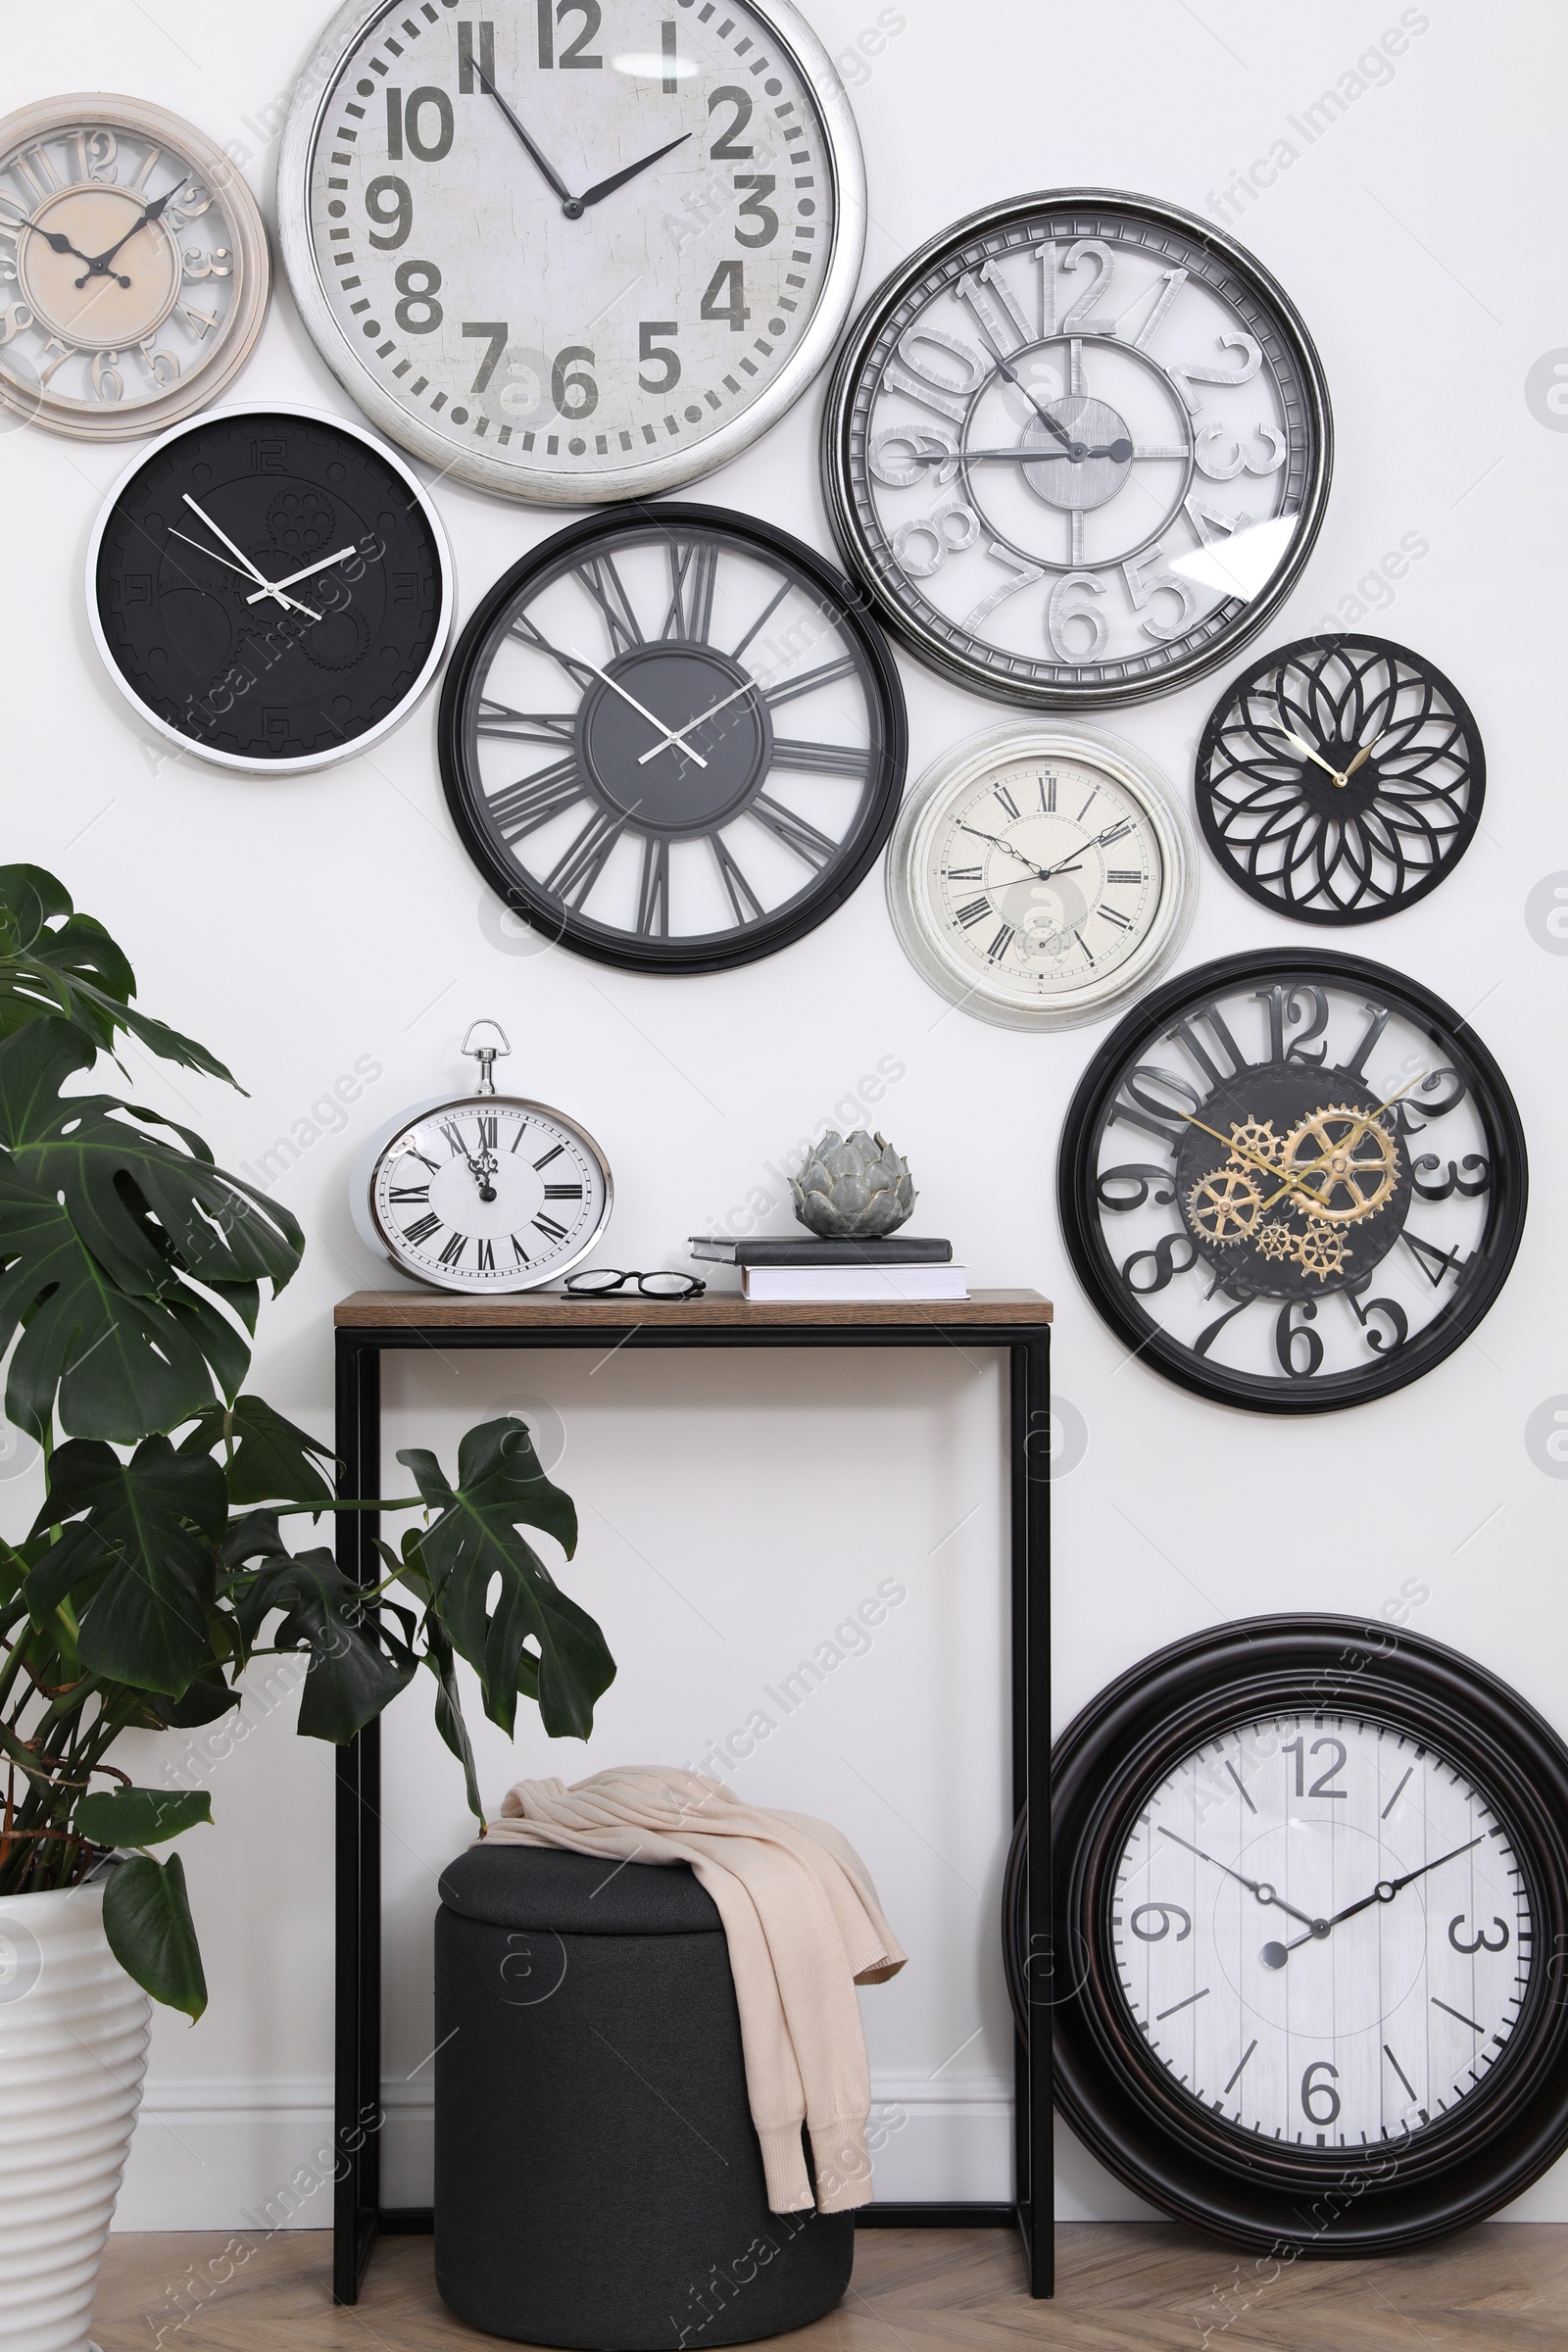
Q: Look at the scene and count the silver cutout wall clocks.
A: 1